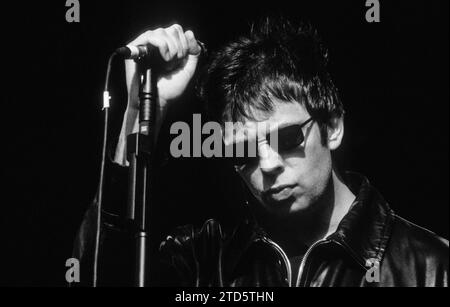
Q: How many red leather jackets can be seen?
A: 0